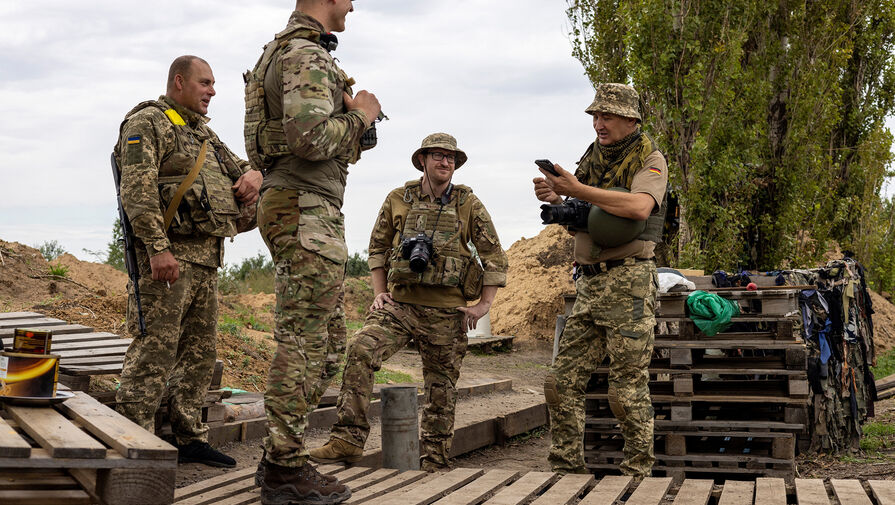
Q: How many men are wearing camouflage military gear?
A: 4